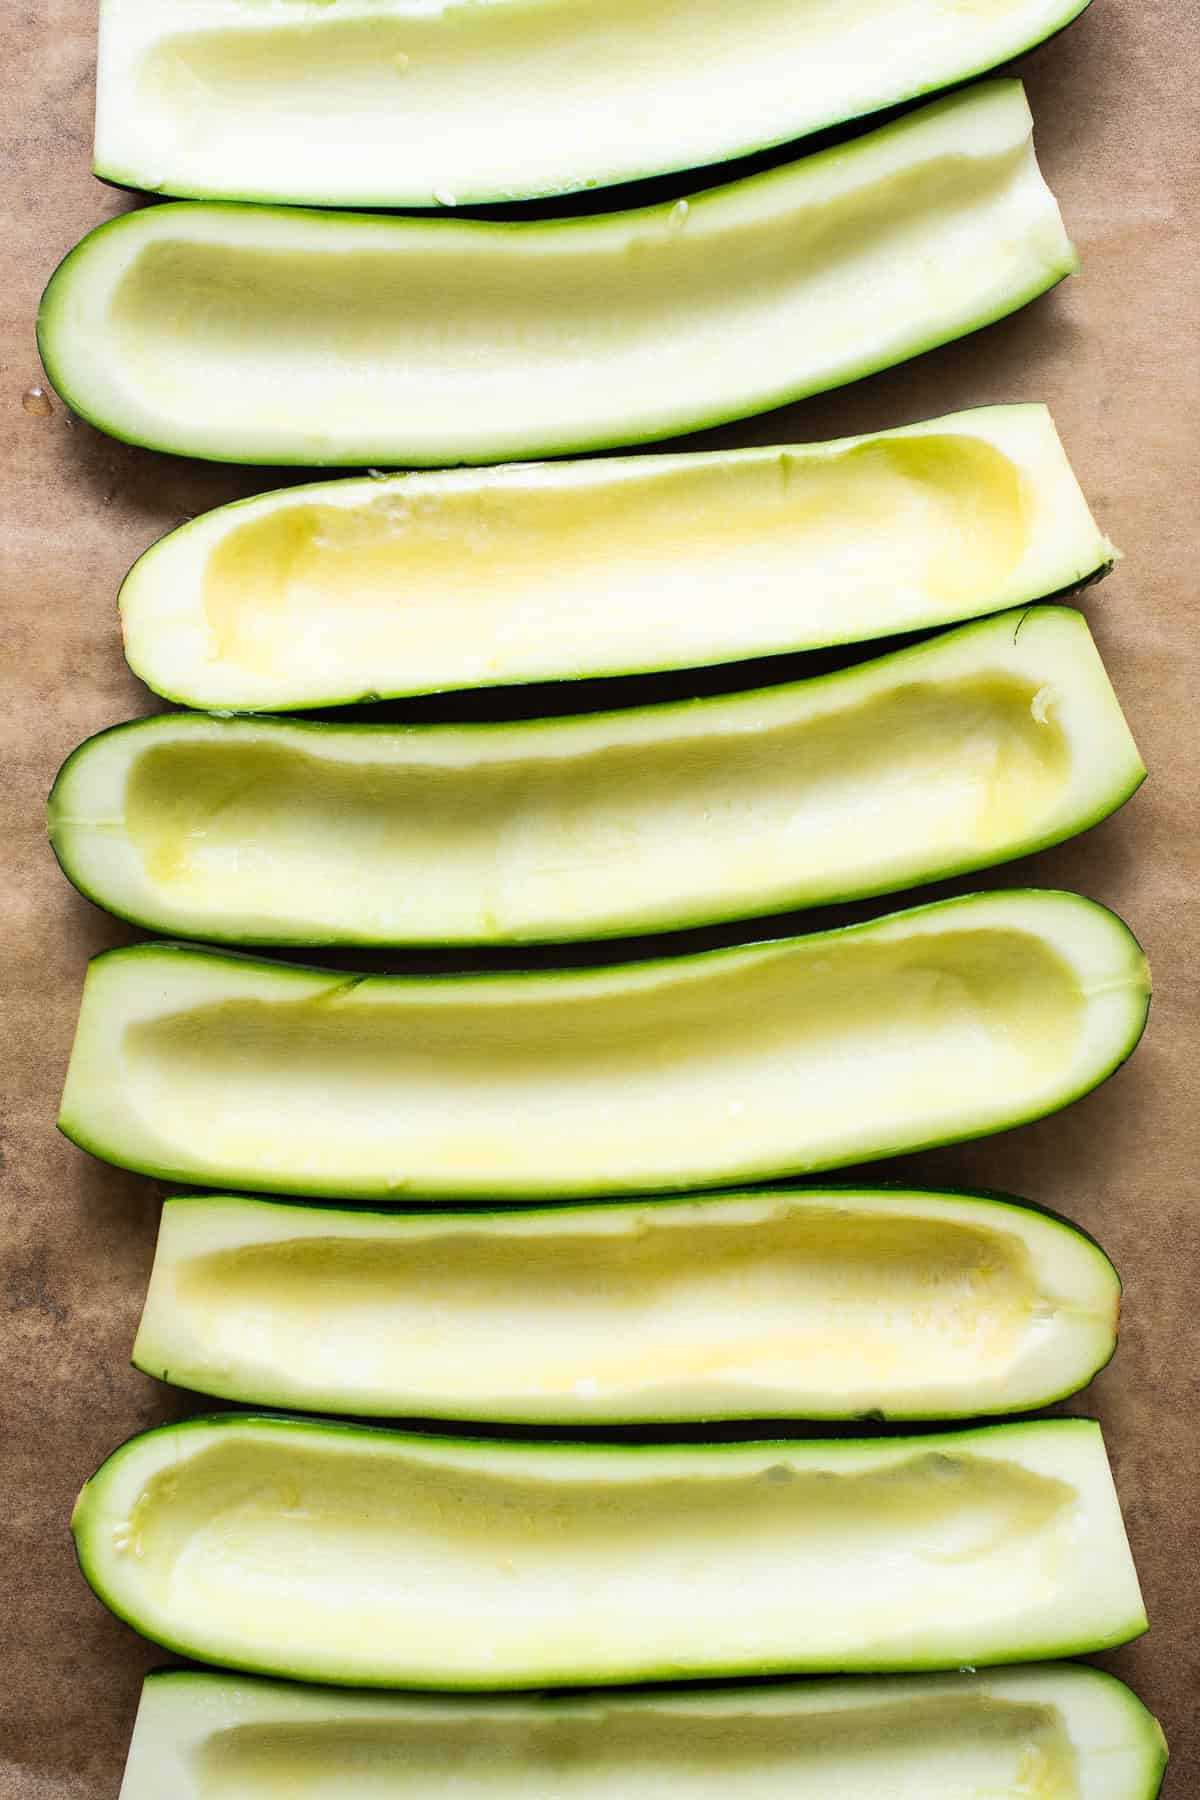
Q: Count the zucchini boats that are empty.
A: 8